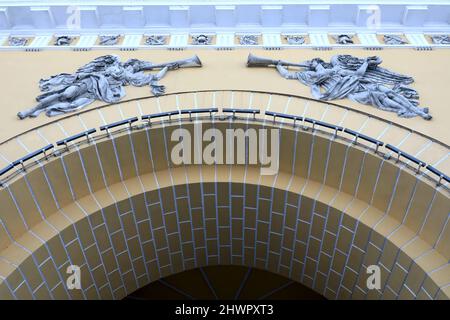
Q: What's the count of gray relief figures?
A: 2